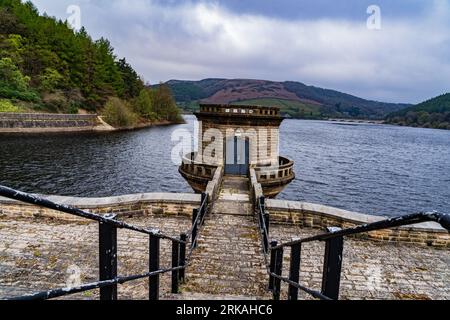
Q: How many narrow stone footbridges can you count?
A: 1